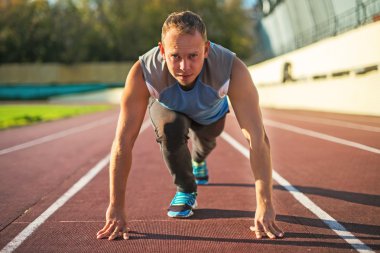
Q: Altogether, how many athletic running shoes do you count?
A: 2